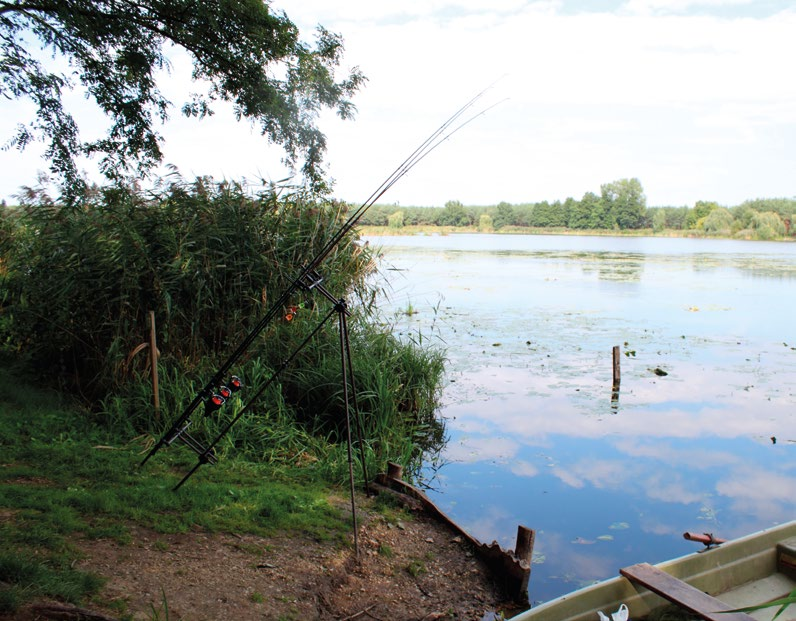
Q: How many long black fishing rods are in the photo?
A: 3